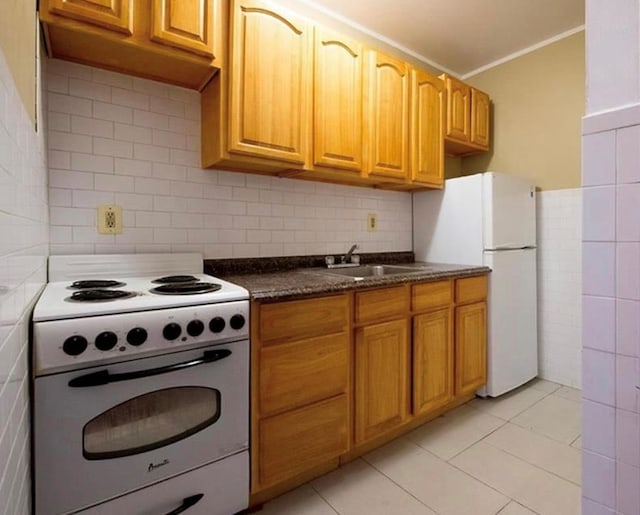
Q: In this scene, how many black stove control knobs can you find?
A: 7